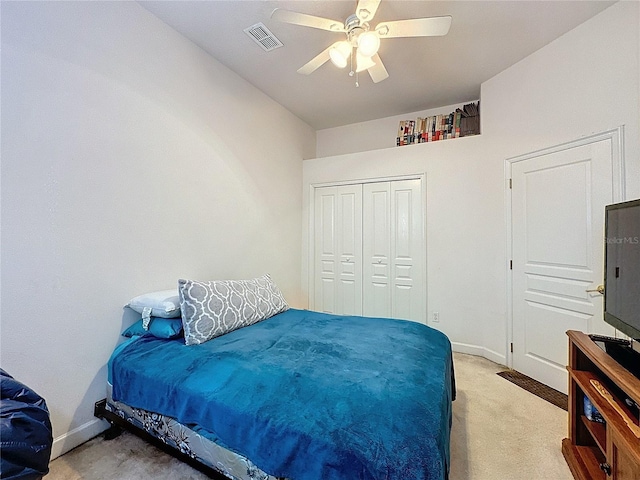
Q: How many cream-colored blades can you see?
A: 5